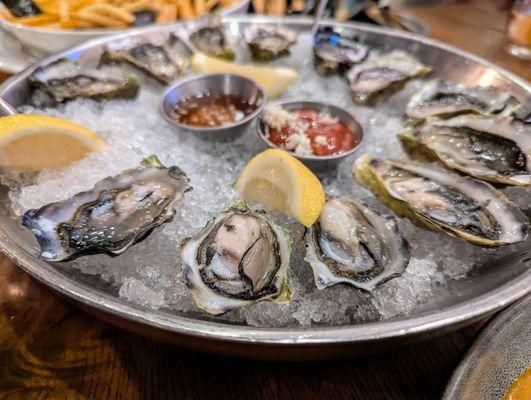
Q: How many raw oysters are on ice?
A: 12